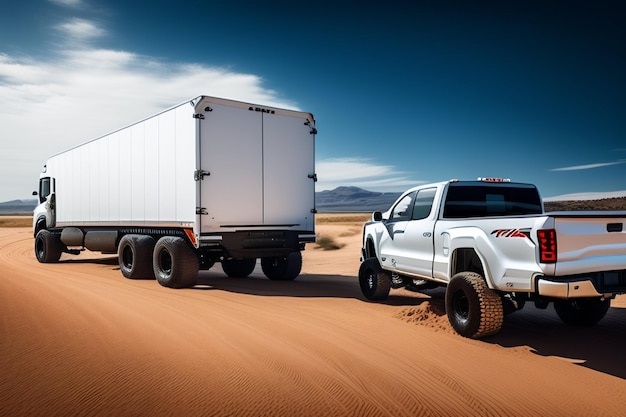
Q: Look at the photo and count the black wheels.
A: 8